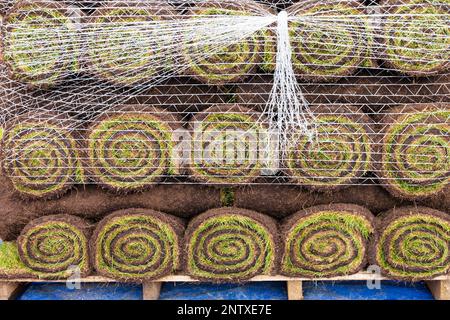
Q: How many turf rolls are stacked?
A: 15